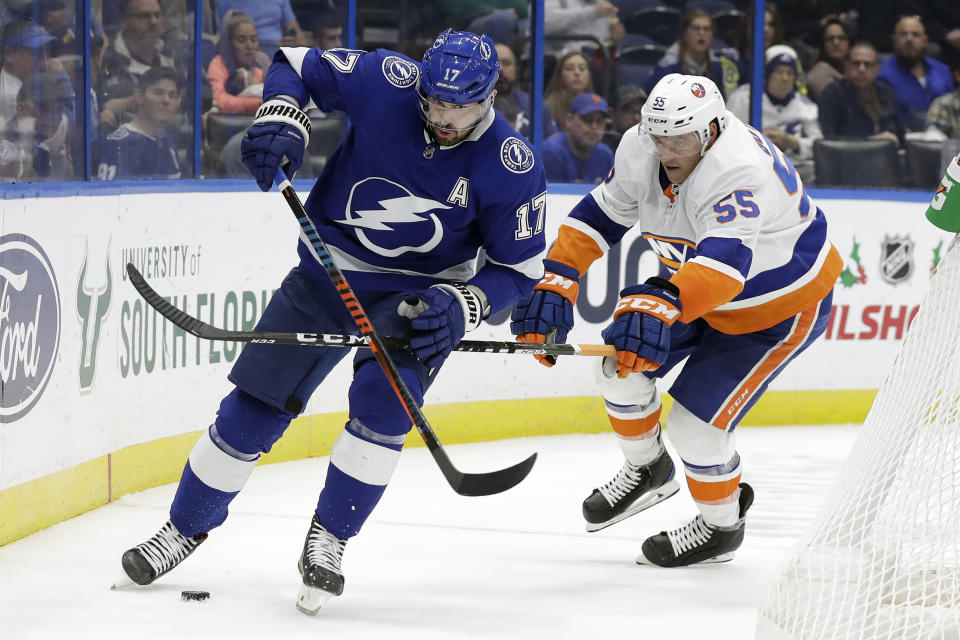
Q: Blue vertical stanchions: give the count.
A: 5